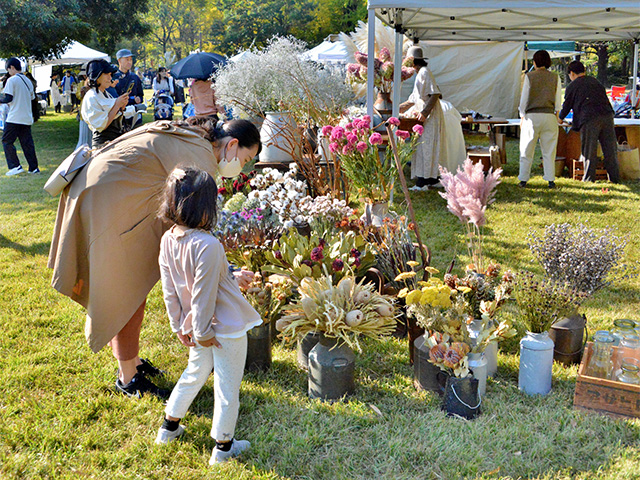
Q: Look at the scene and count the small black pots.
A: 1